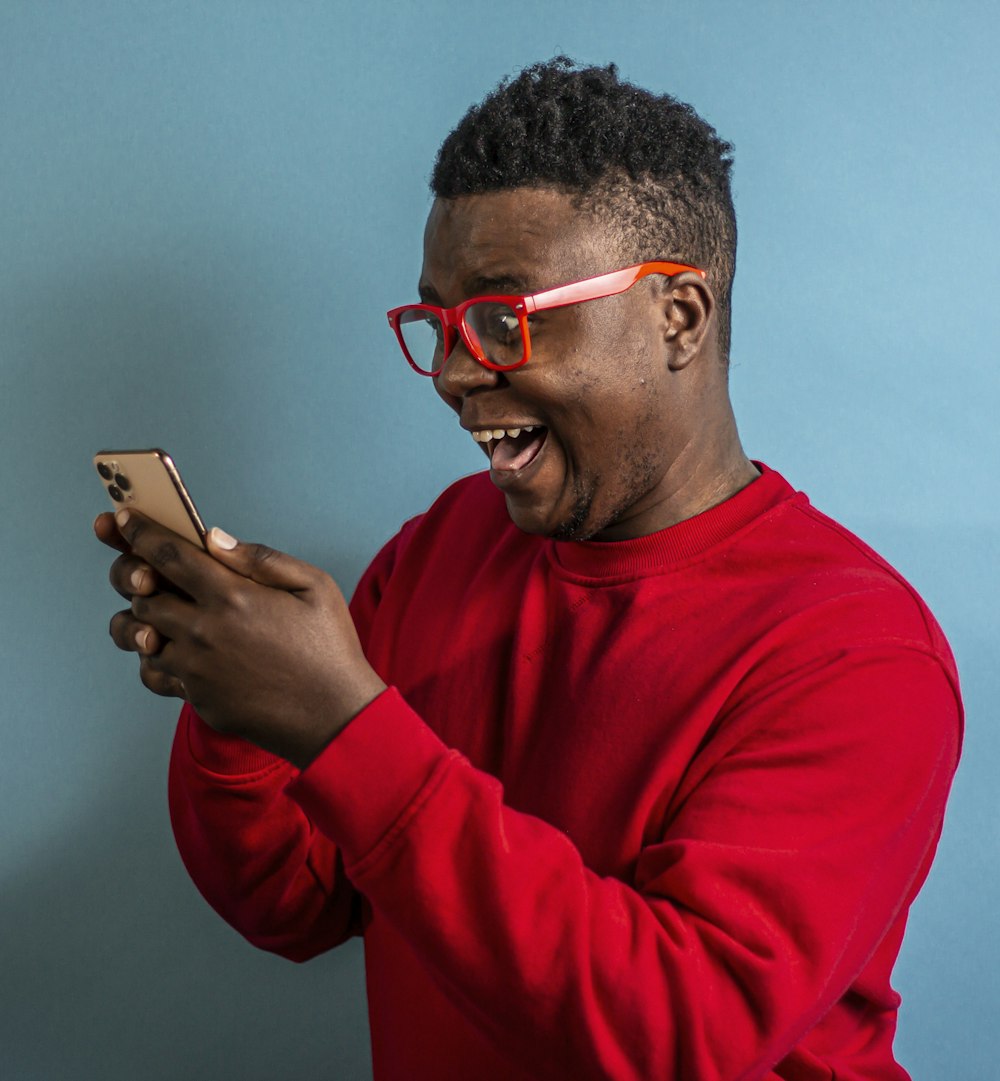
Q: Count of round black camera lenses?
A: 3